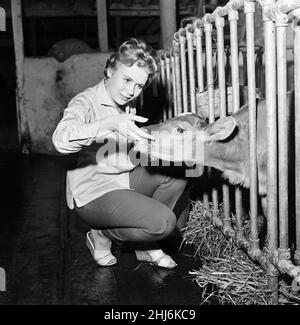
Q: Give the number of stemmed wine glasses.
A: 0